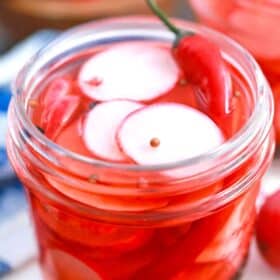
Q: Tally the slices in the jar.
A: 3